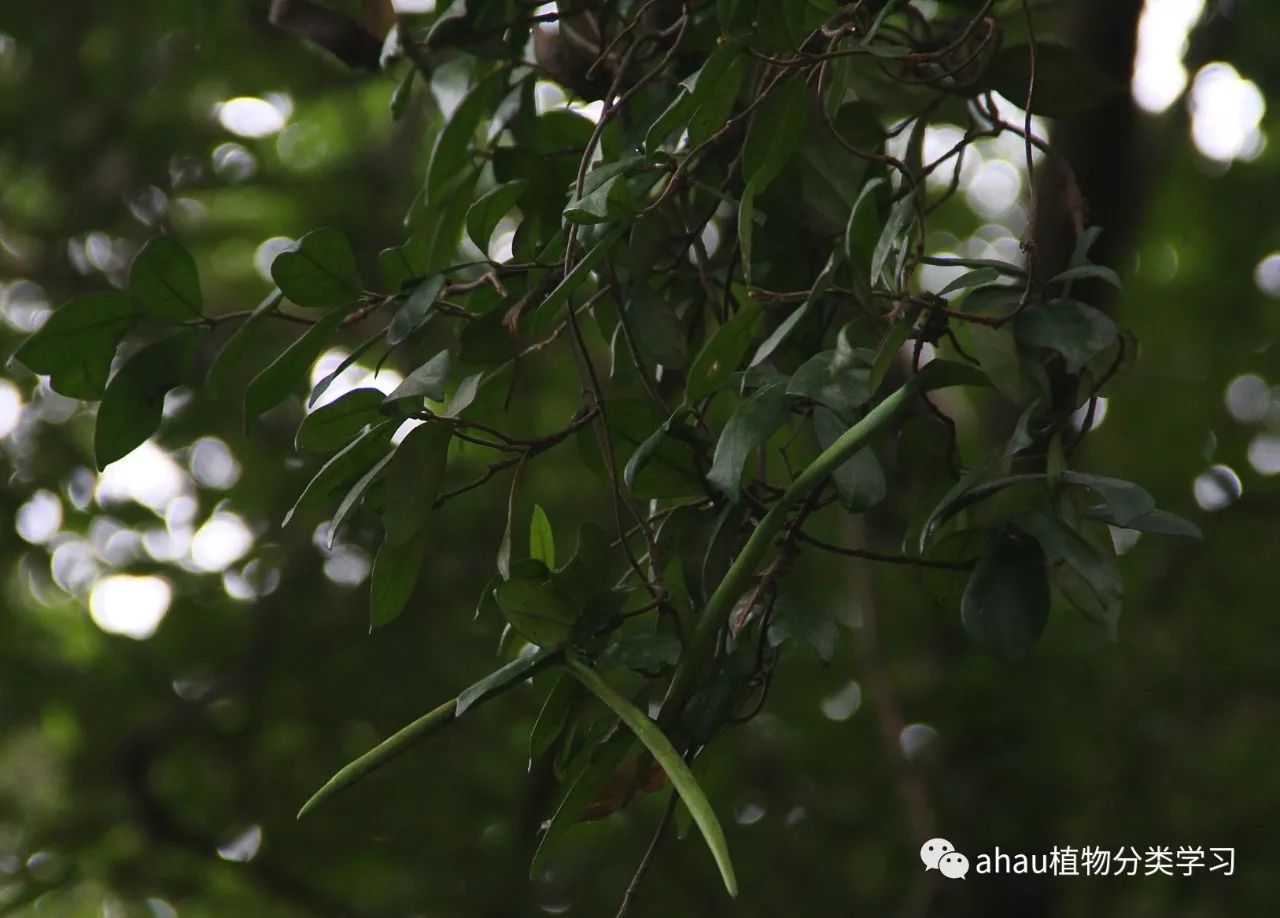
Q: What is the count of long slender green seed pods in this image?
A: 3